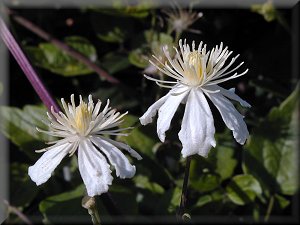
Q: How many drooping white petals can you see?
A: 9